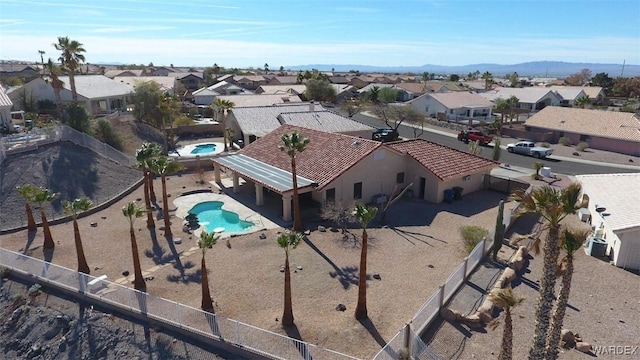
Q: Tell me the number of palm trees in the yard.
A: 11